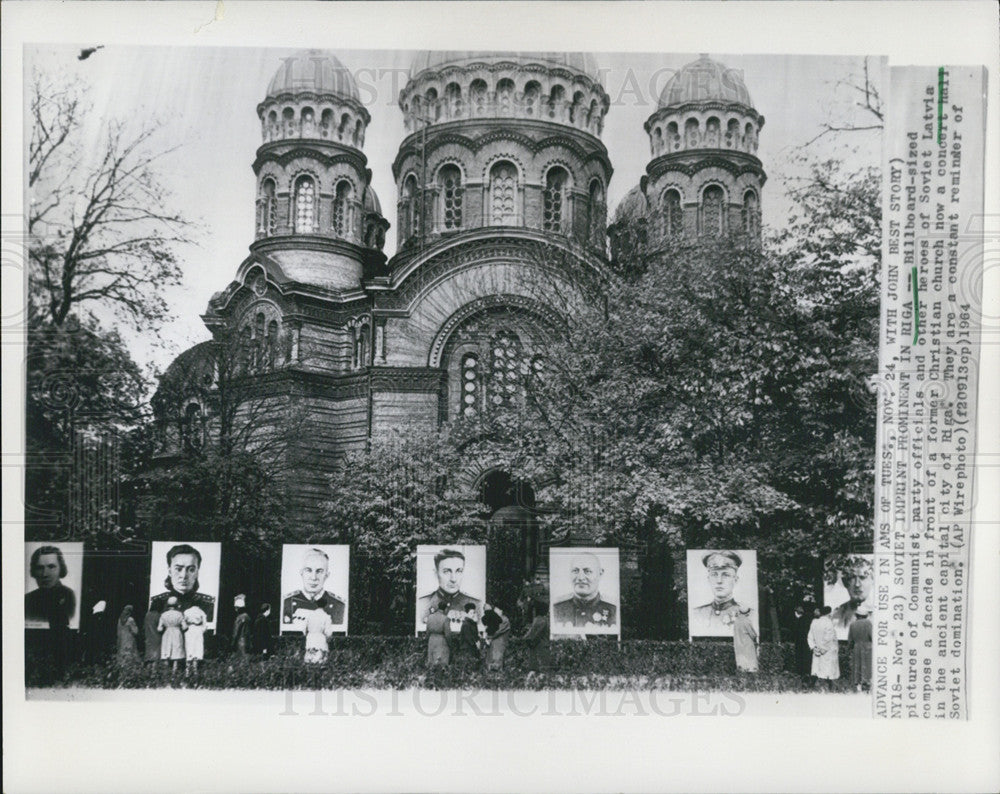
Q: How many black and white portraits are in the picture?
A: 7